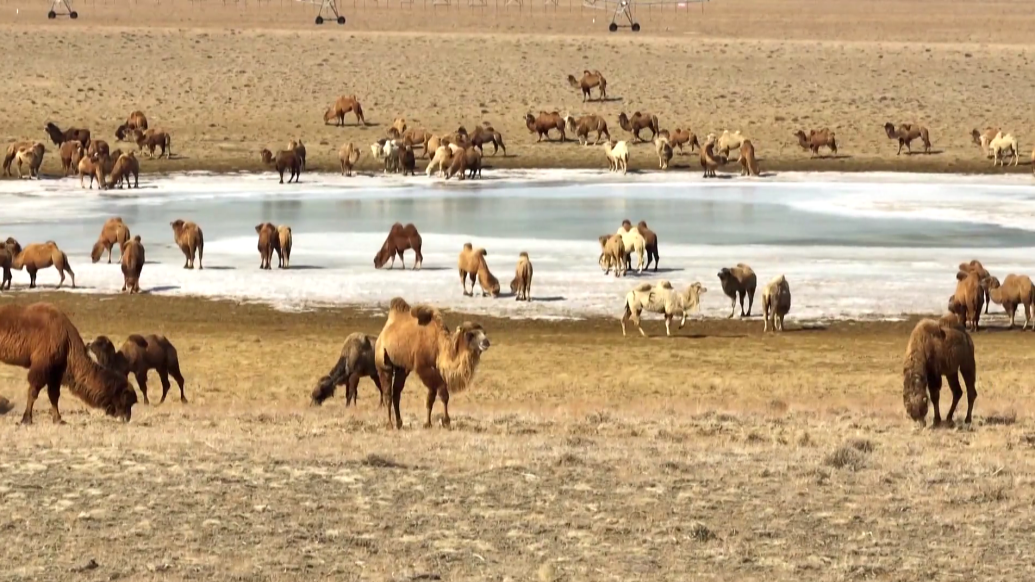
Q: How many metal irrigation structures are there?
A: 3